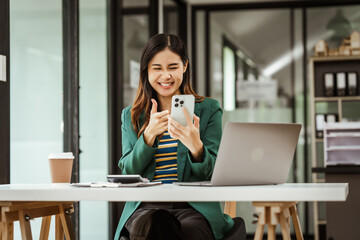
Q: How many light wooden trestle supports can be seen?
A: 2